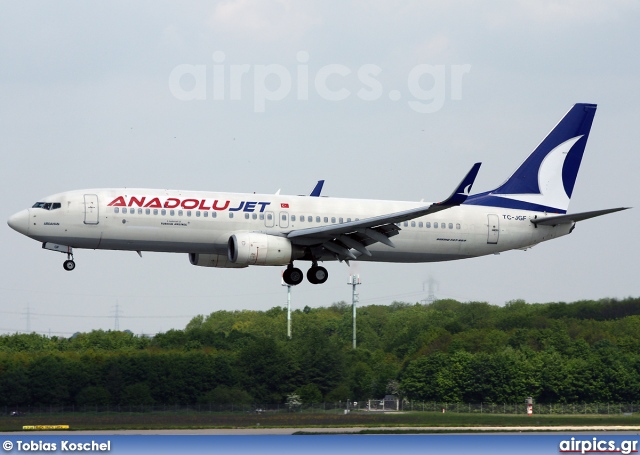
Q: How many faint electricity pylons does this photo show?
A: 3